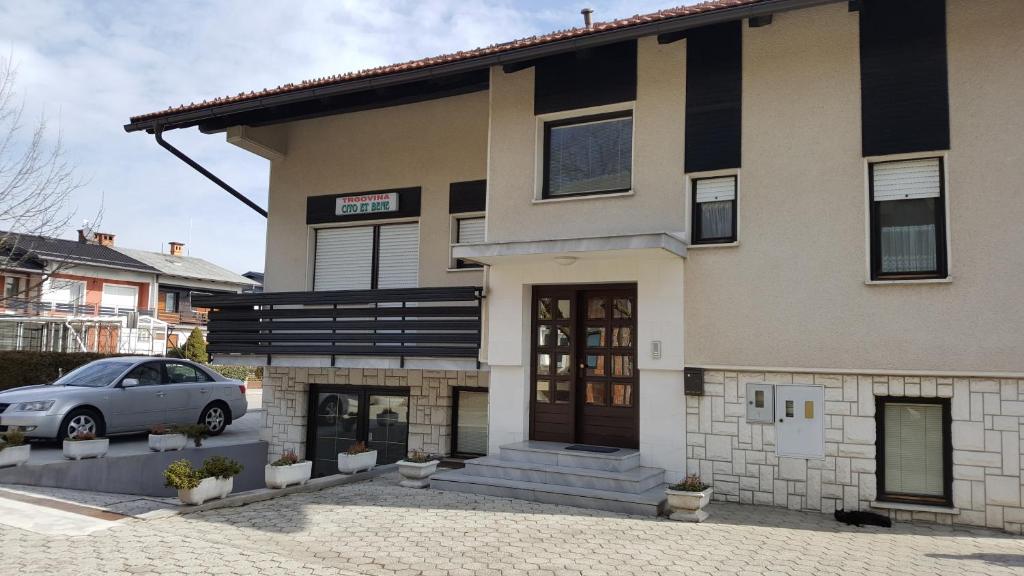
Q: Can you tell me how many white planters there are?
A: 8